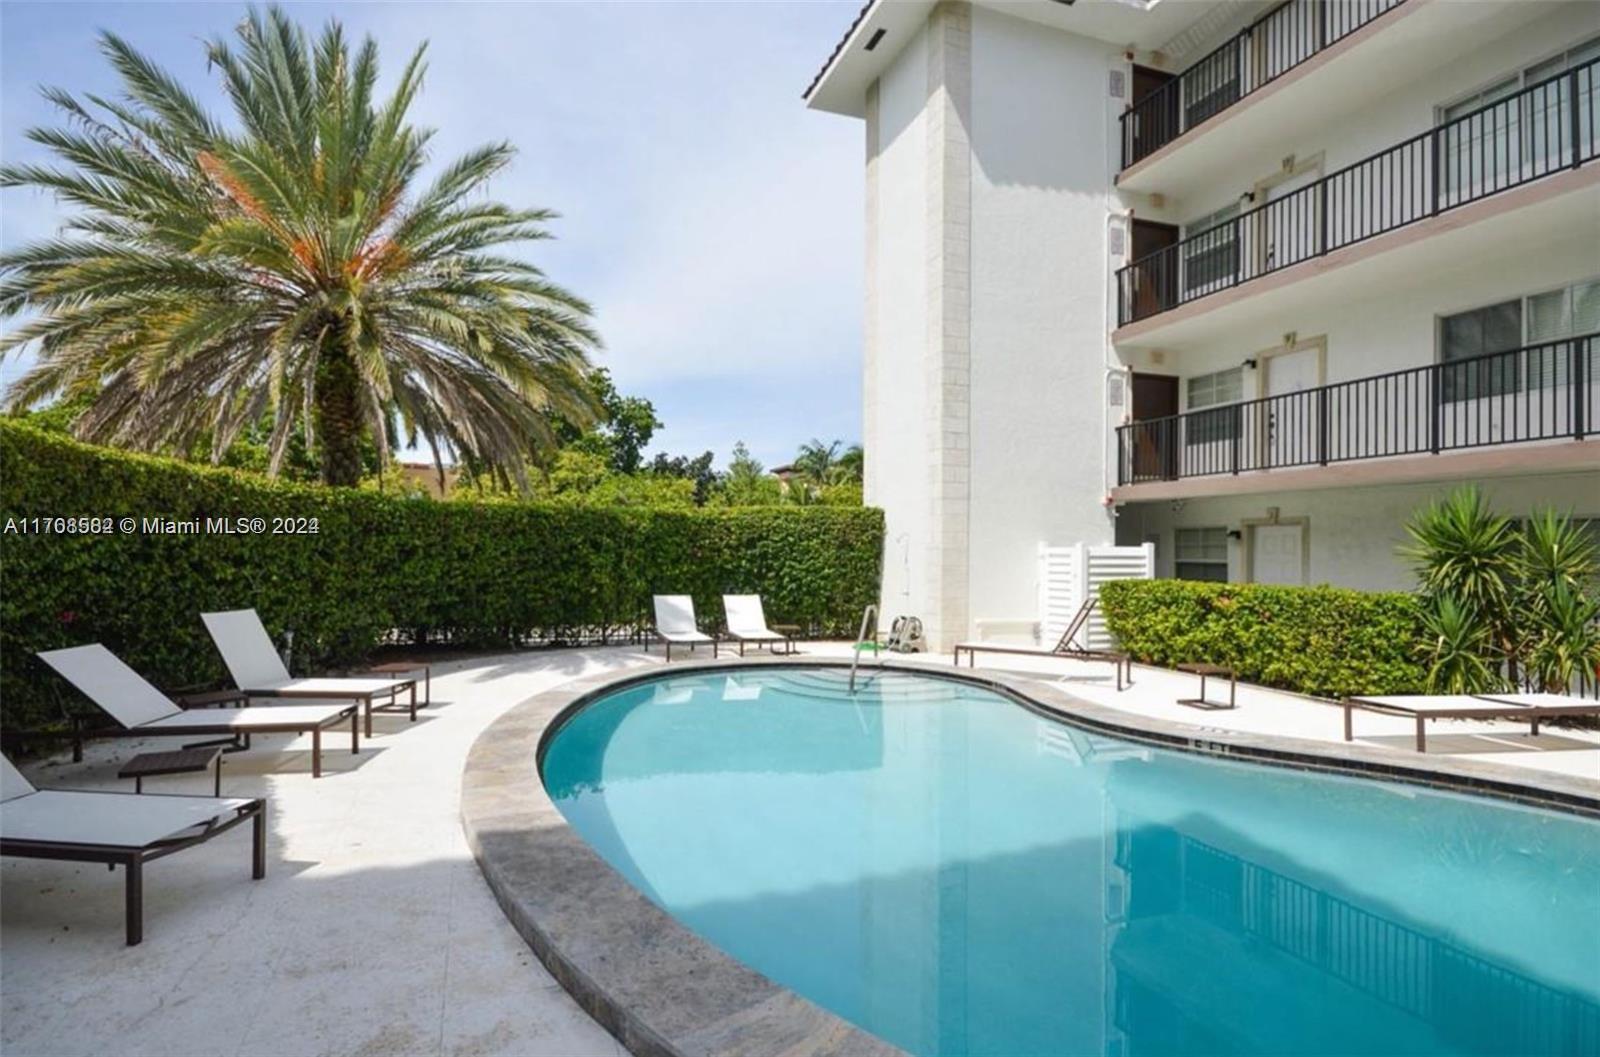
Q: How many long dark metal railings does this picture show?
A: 3